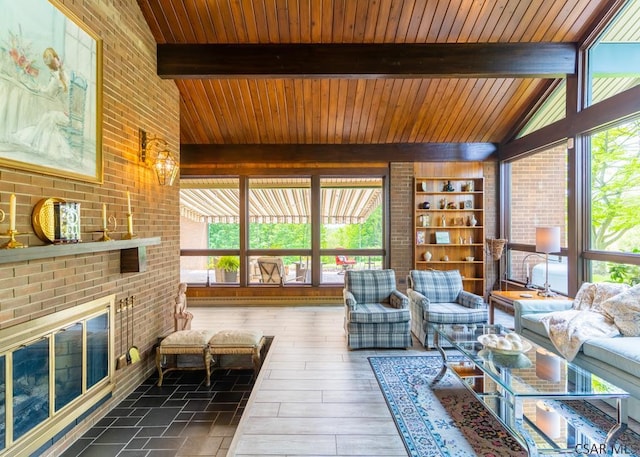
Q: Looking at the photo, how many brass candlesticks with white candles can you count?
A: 3